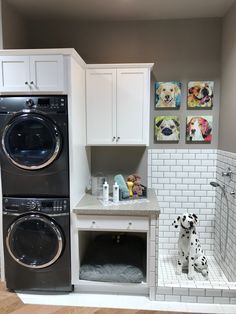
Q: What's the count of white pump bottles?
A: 2